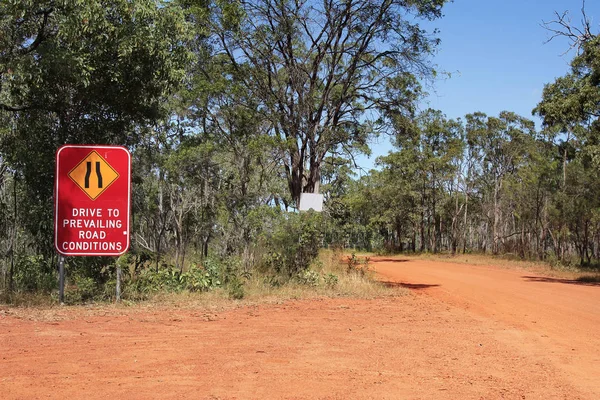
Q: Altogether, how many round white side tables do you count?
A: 0